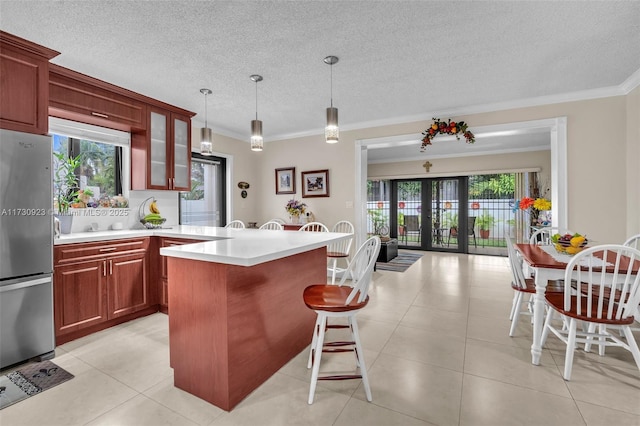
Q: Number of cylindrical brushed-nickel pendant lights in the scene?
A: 3